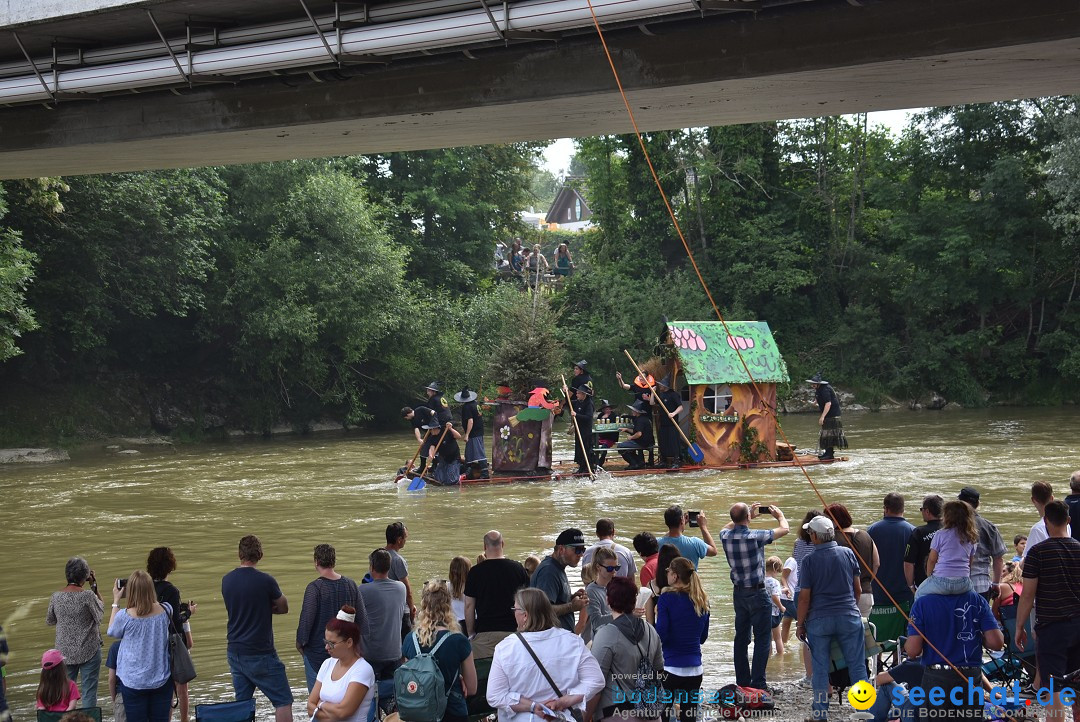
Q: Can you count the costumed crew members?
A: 11